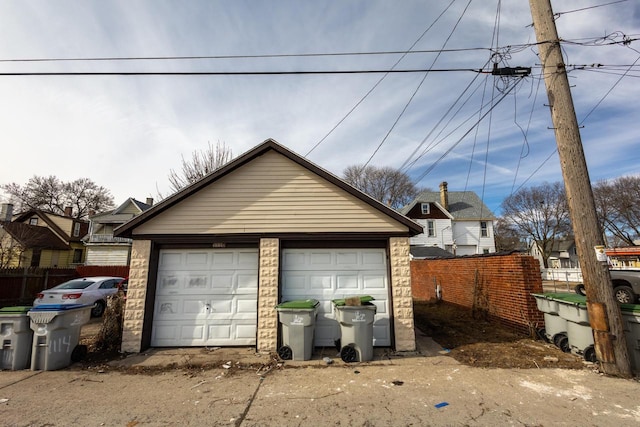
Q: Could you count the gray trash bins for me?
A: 7